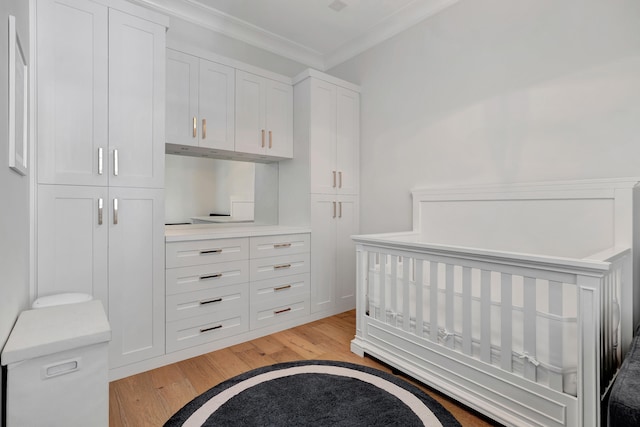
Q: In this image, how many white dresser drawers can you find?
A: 8